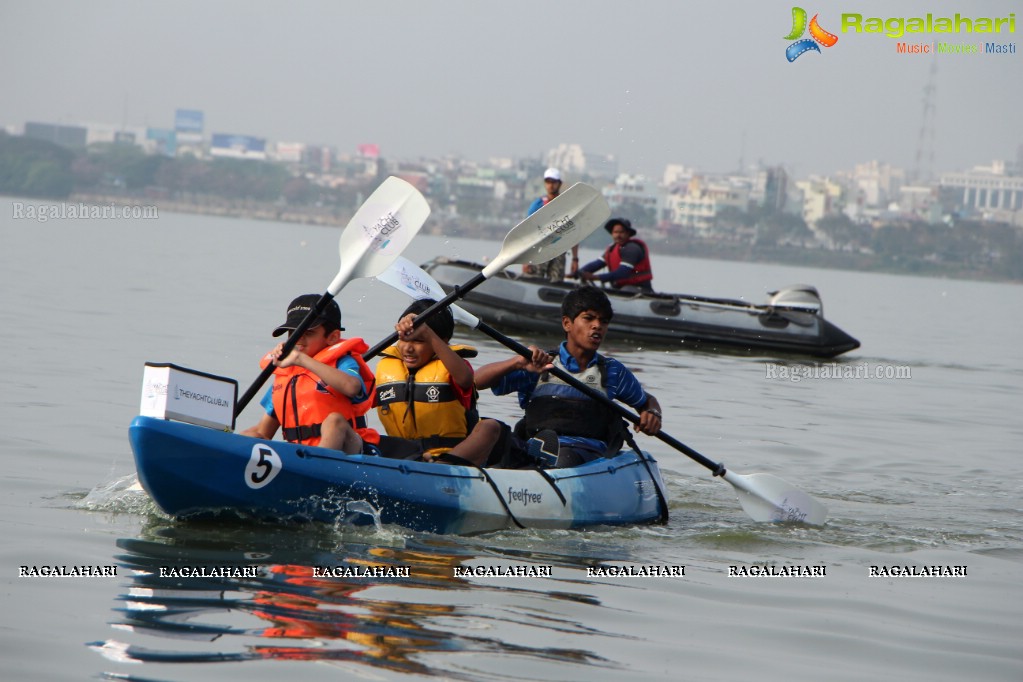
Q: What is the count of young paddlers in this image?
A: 3